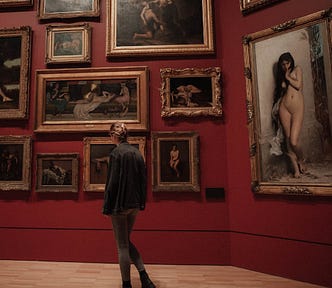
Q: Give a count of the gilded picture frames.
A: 13